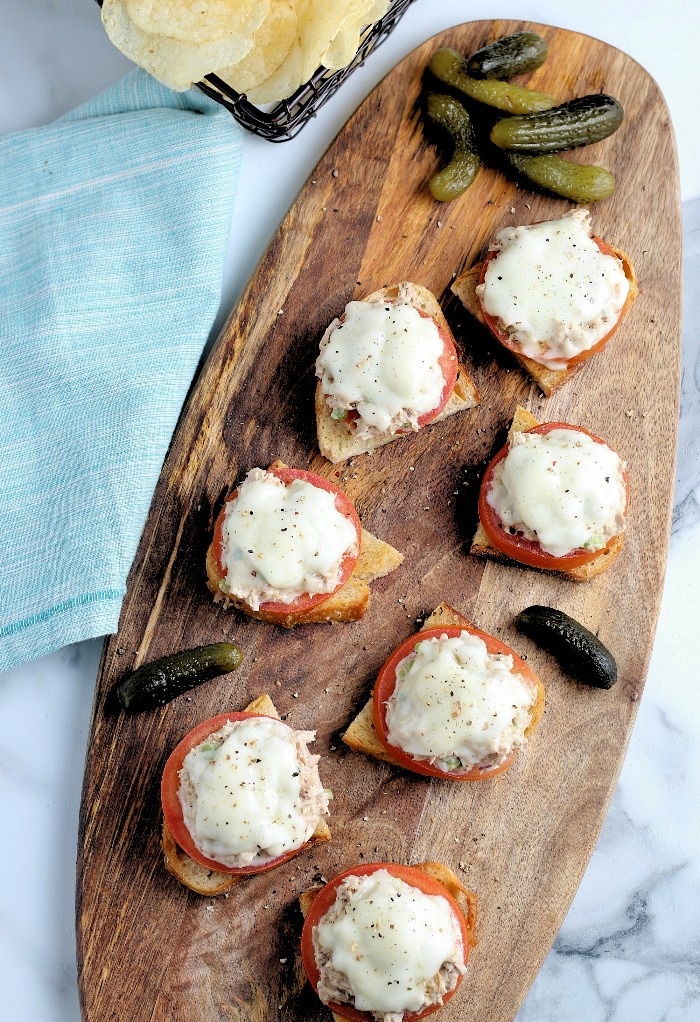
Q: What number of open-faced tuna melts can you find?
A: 7